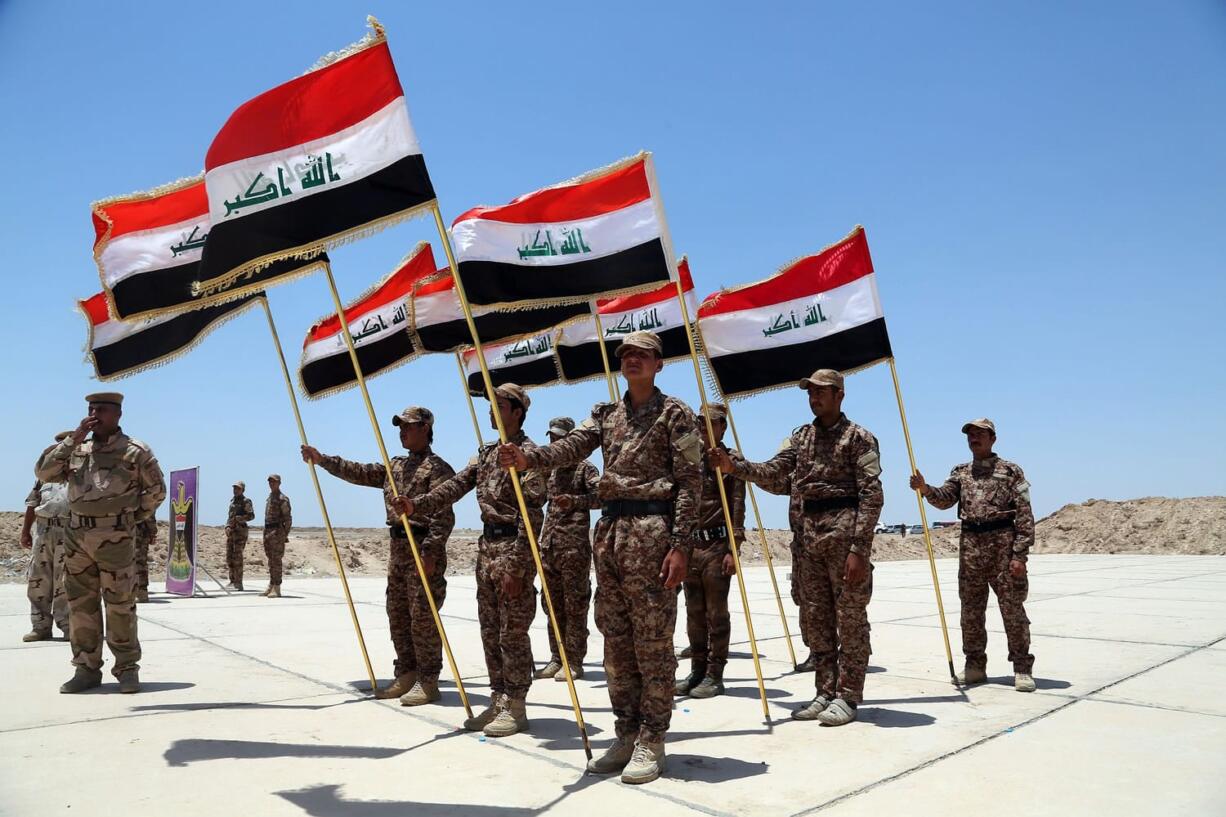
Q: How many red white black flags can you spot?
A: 9